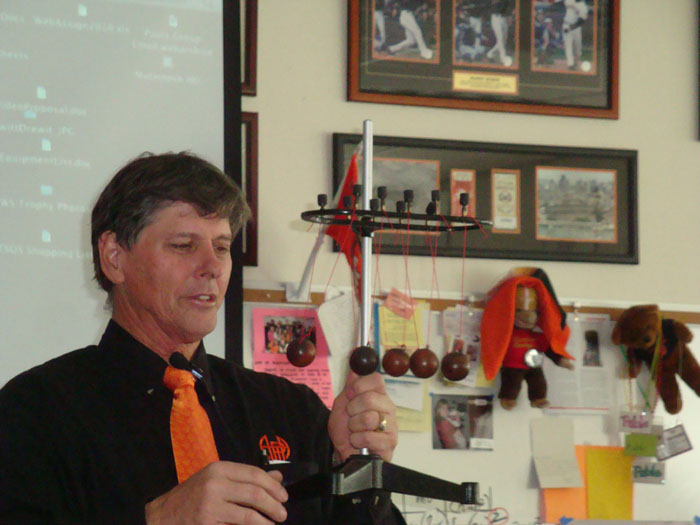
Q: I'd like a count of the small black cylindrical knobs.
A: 10